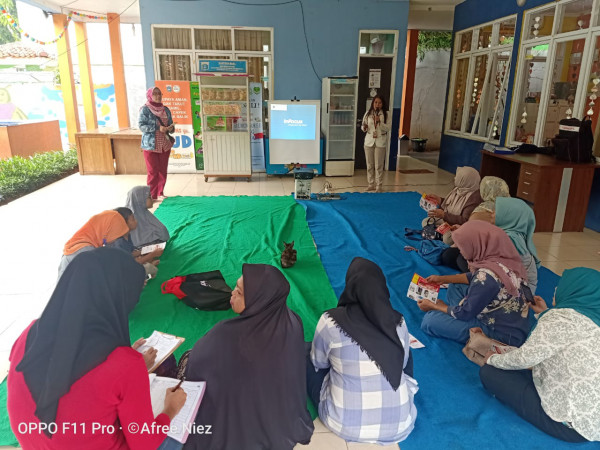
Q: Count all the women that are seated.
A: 11